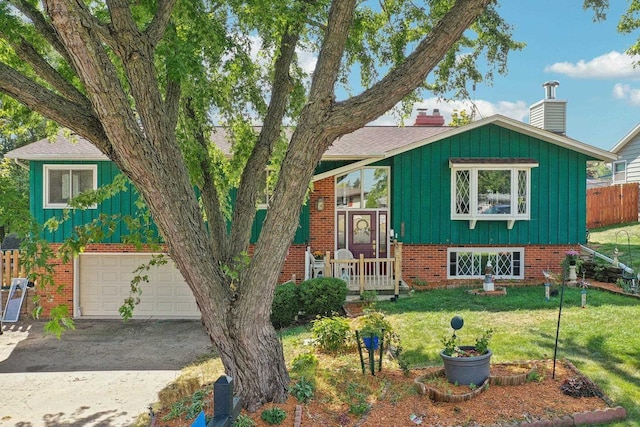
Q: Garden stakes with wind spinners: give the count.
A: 2